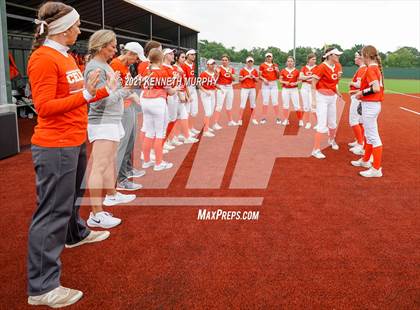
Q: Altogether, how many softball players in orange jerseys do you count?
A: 14